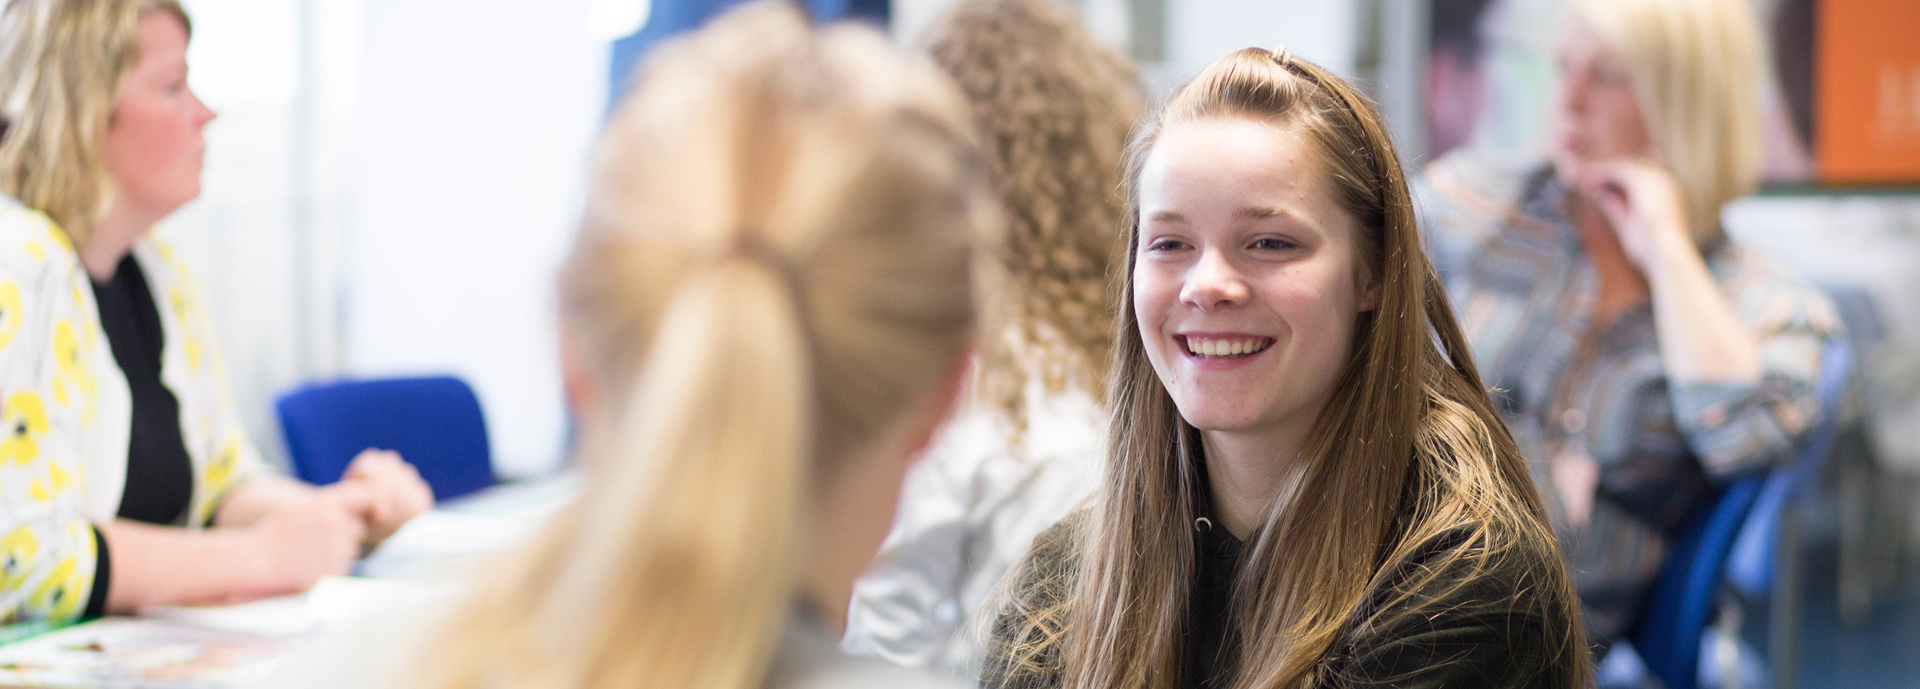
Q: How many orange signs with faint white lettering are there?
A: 1